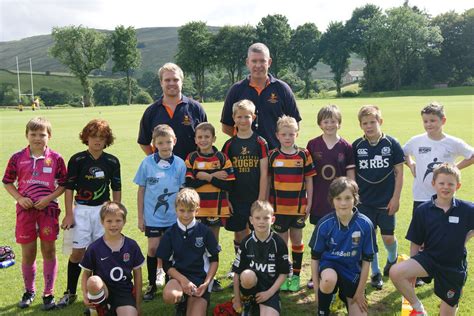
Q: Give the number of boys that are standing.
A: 9